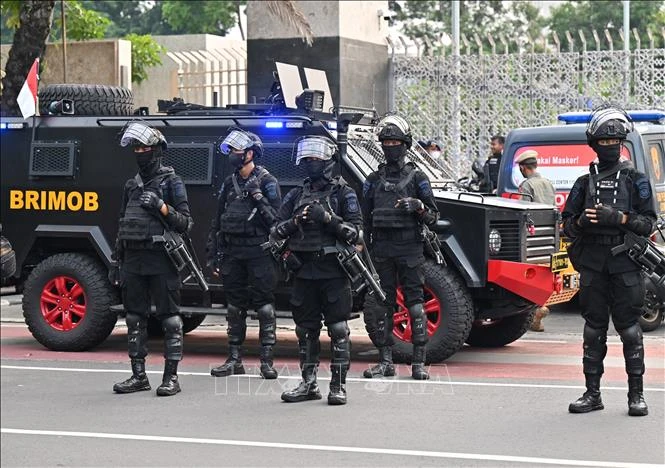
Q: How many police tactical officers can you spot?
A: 5